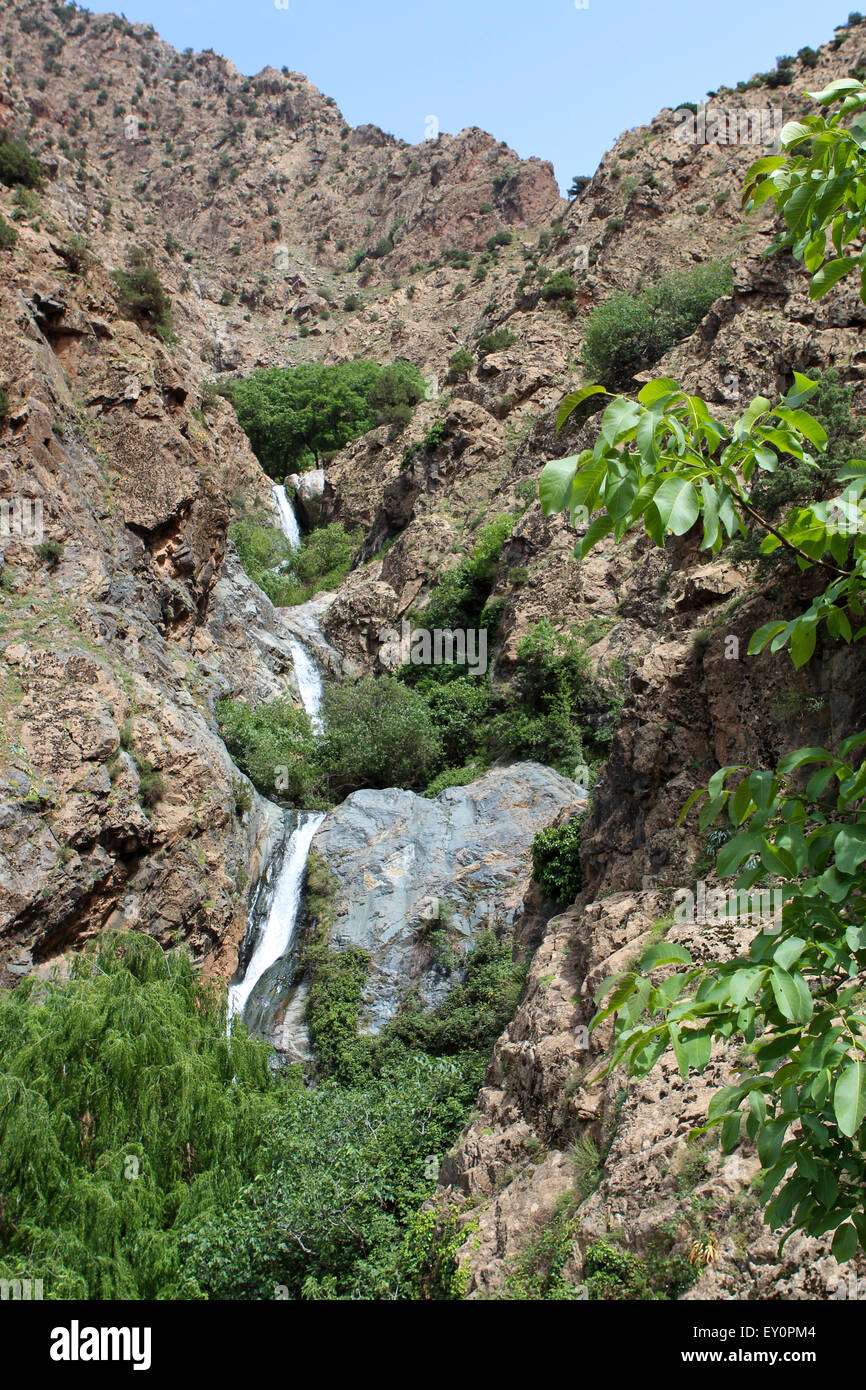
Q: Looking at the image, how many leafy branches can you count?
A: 3